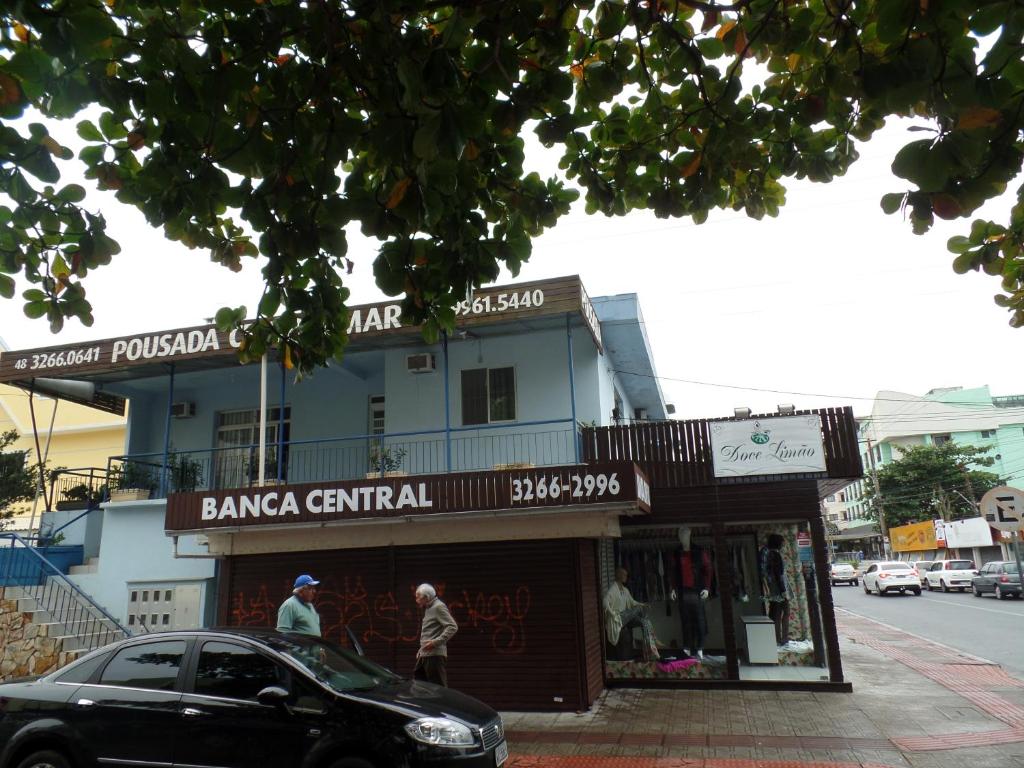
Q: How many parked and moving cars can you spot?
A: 6